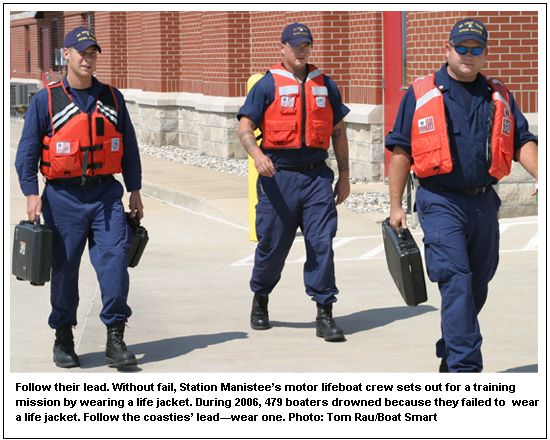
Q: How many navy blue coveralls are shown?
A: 3